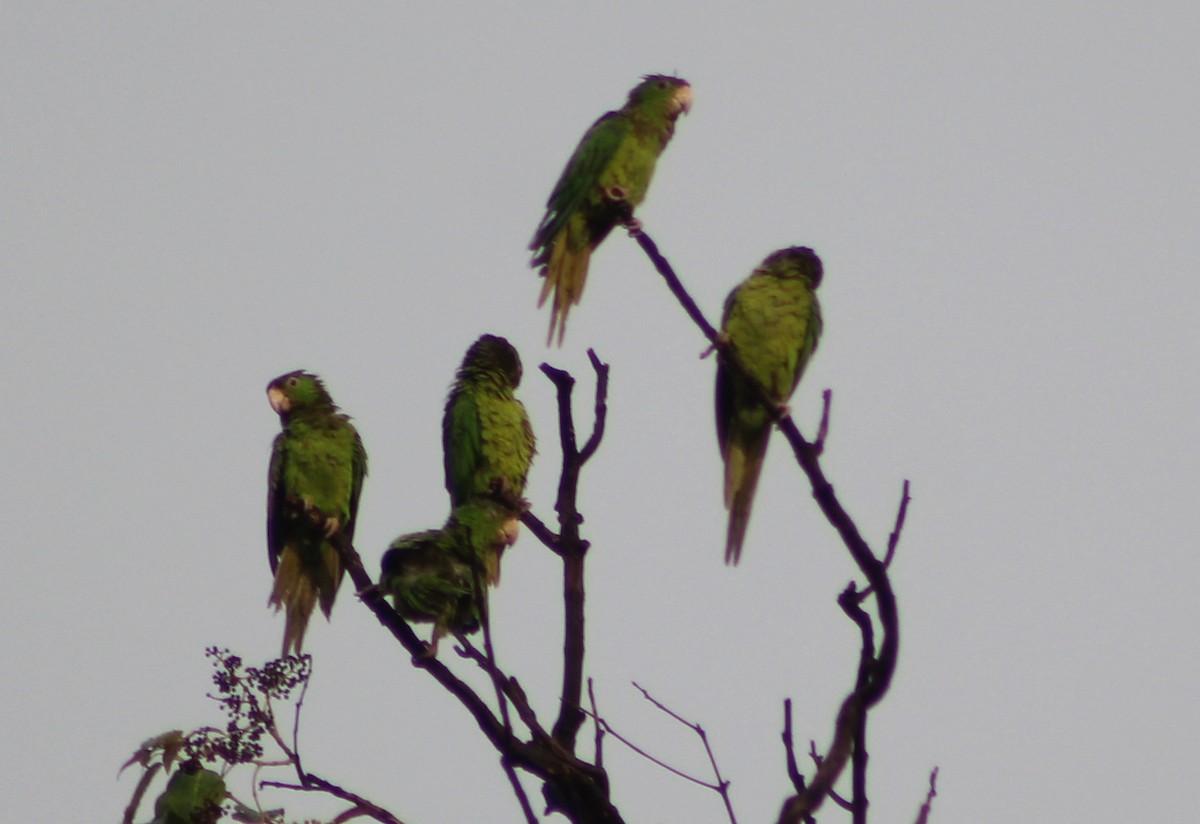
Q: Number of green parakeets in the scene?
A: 5